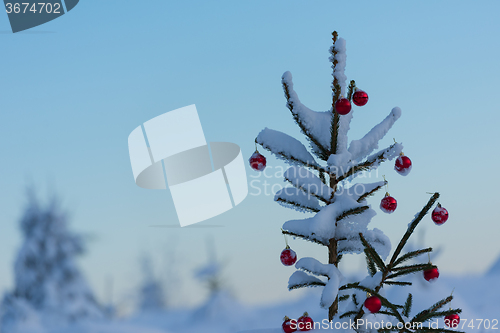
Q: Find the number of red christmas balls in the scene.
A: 12